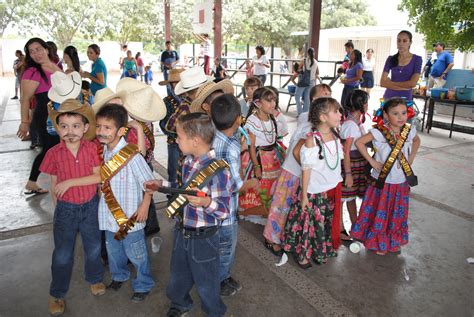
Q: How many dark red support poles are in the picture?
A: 3